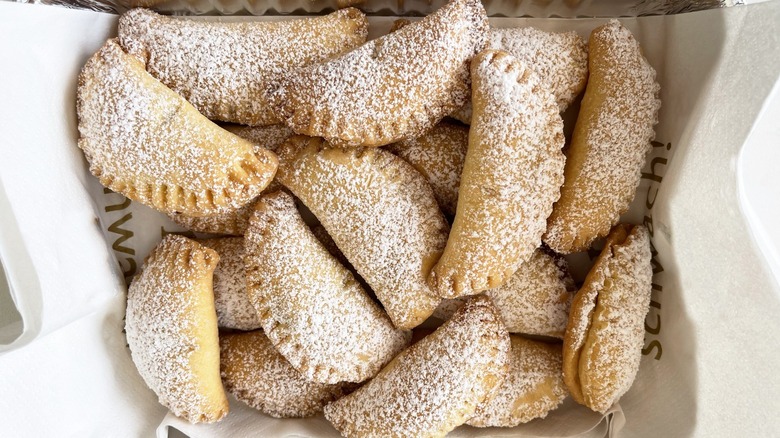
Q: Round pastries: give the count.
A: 0